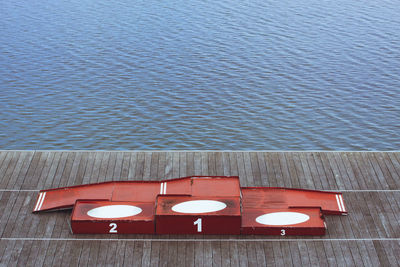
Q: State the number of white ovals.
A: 3